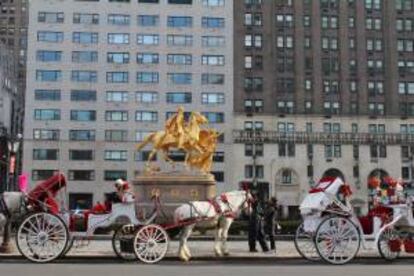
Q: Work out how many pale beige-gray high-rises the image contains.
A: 1